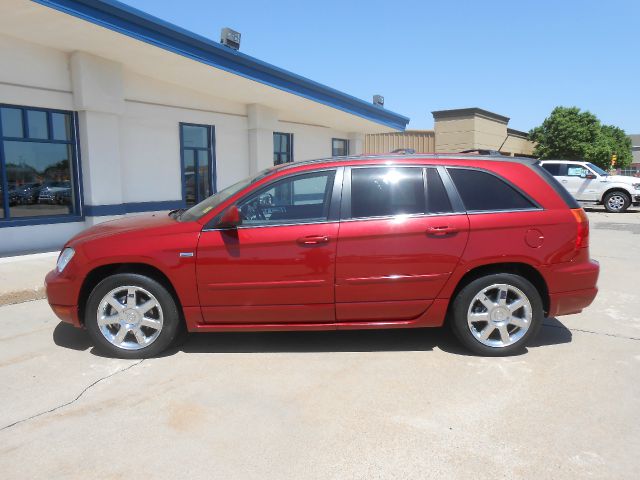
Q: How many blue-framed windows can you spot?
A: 4